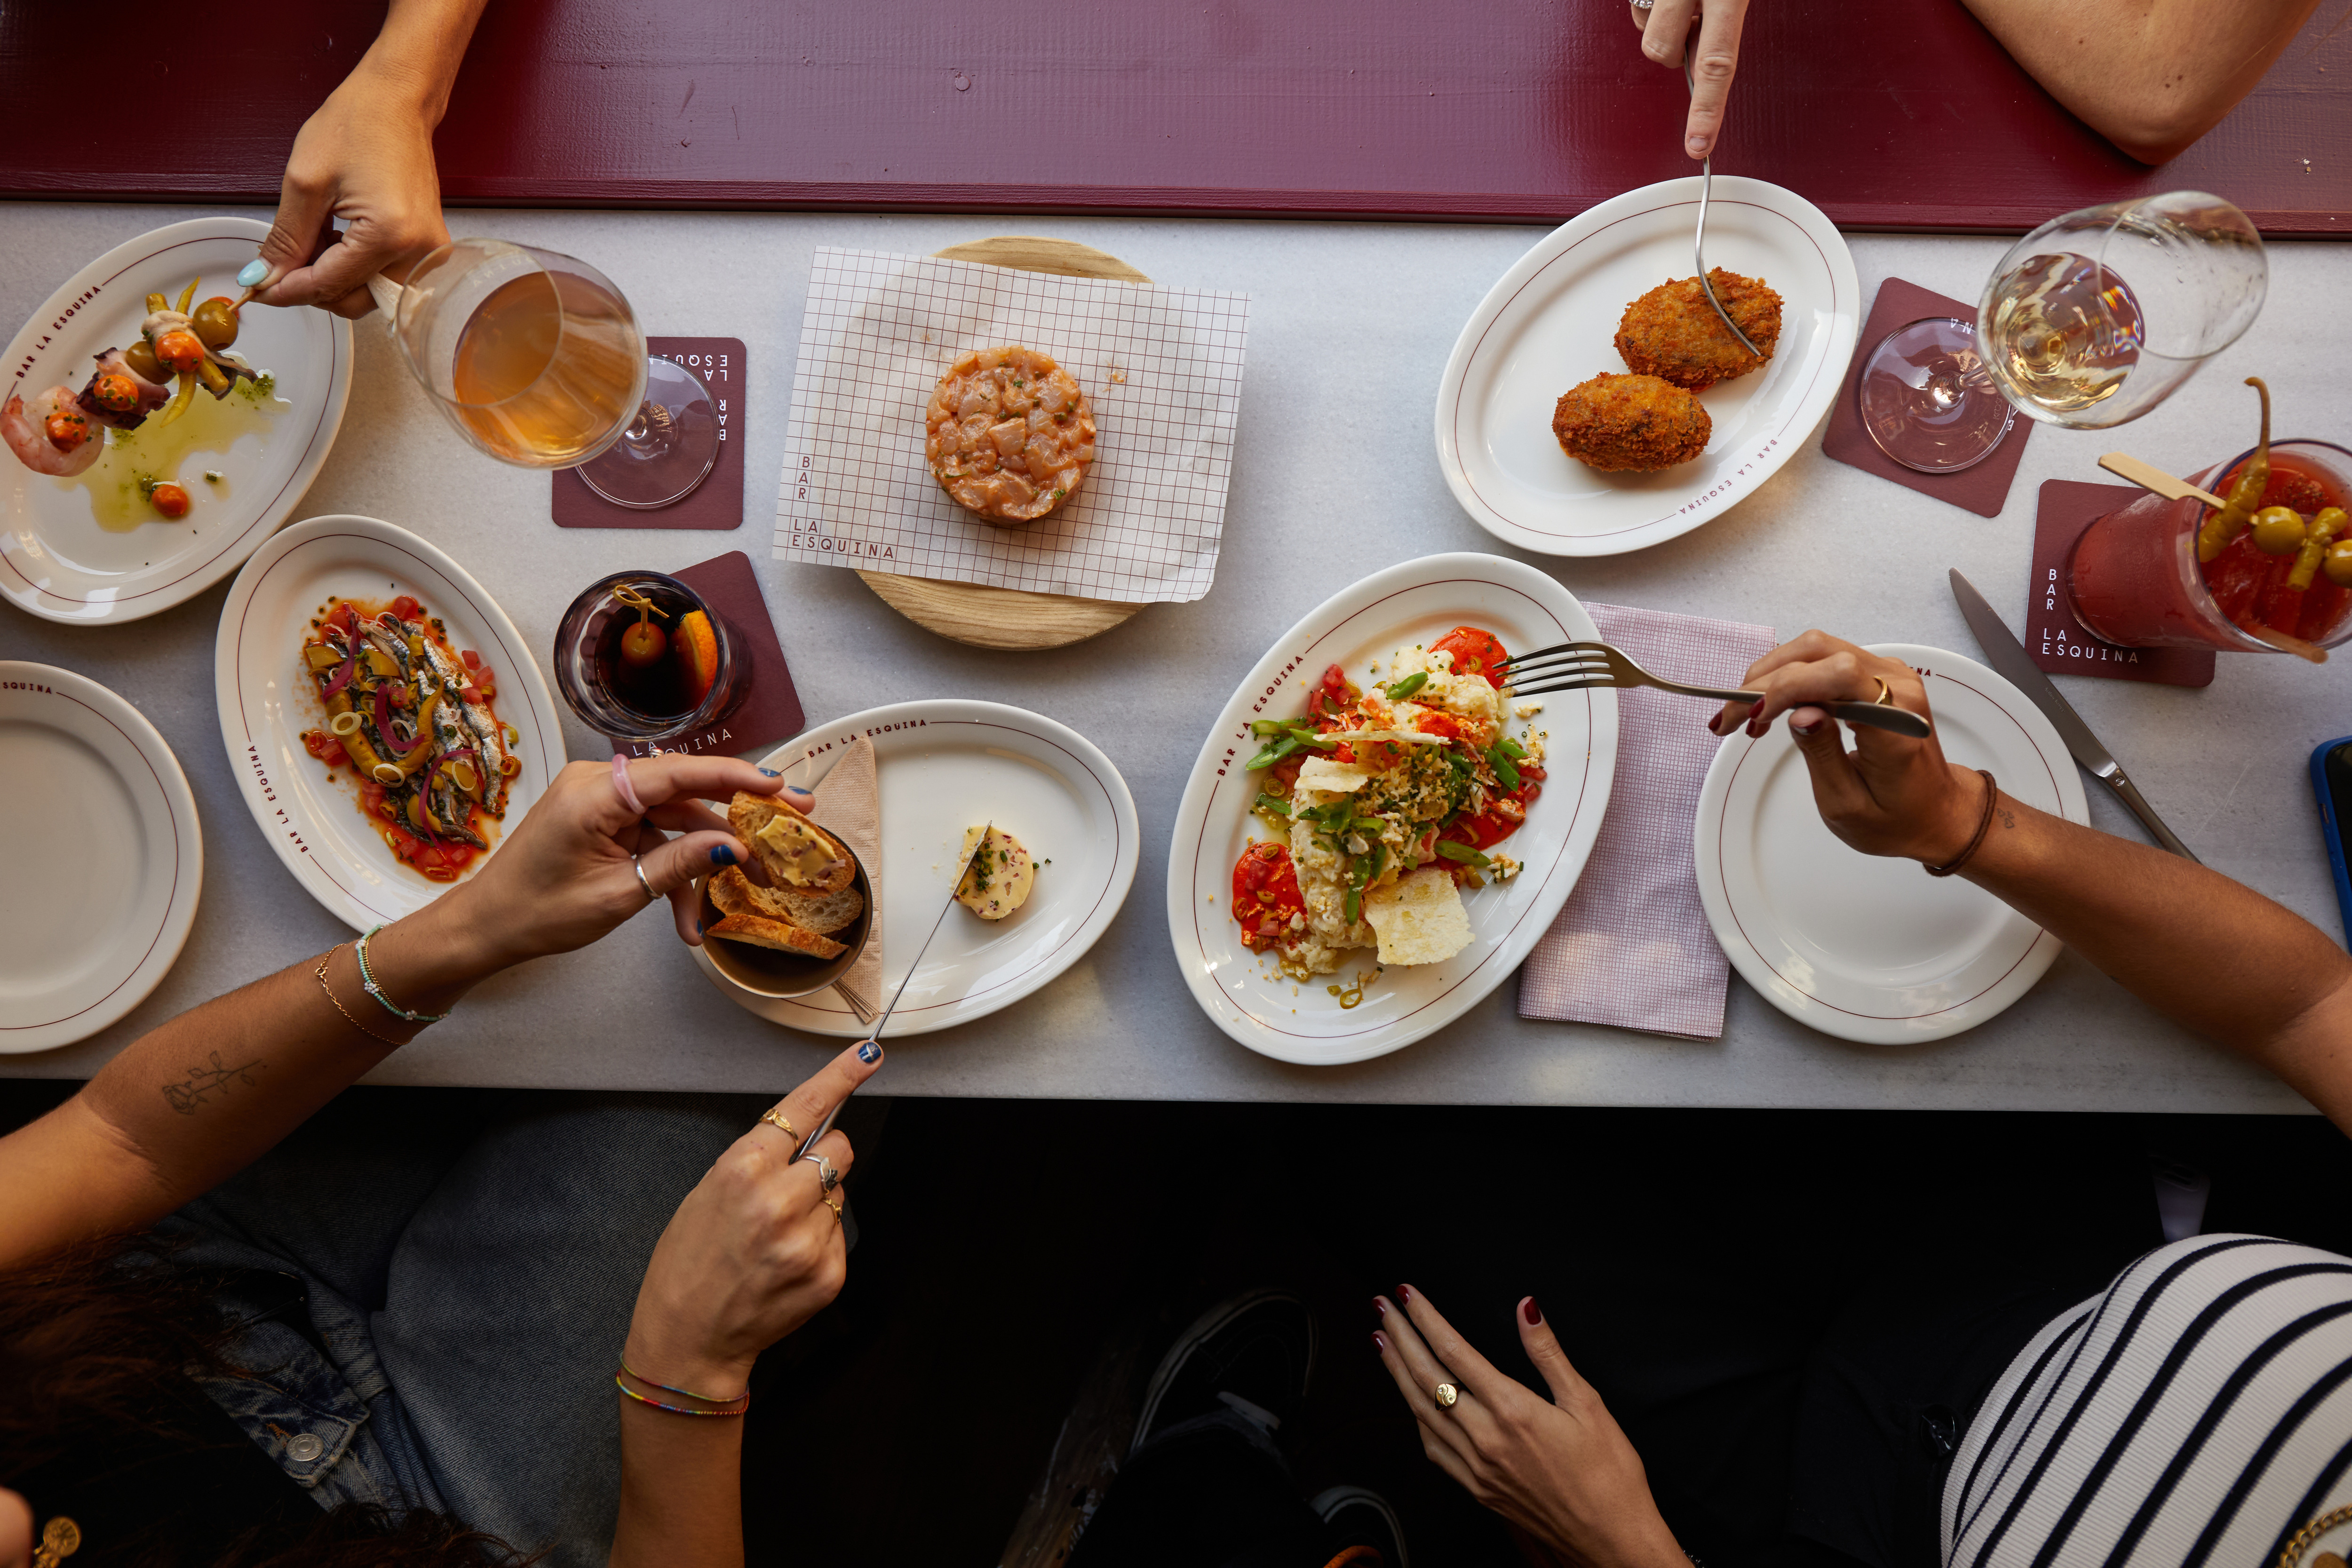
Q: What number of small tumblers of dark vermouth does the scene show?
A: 1